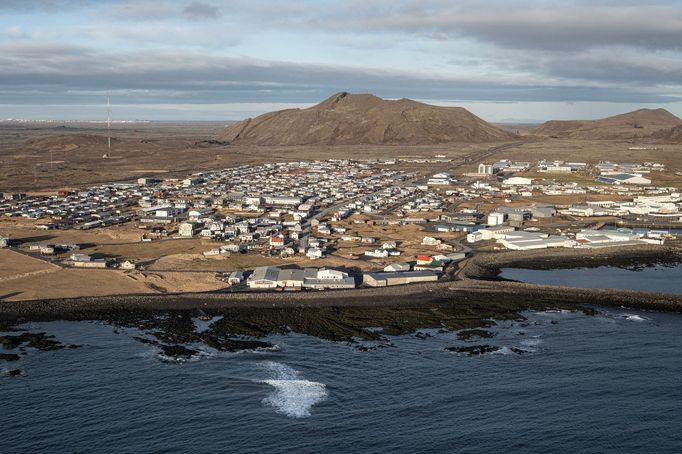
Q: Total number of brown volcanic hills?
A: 2